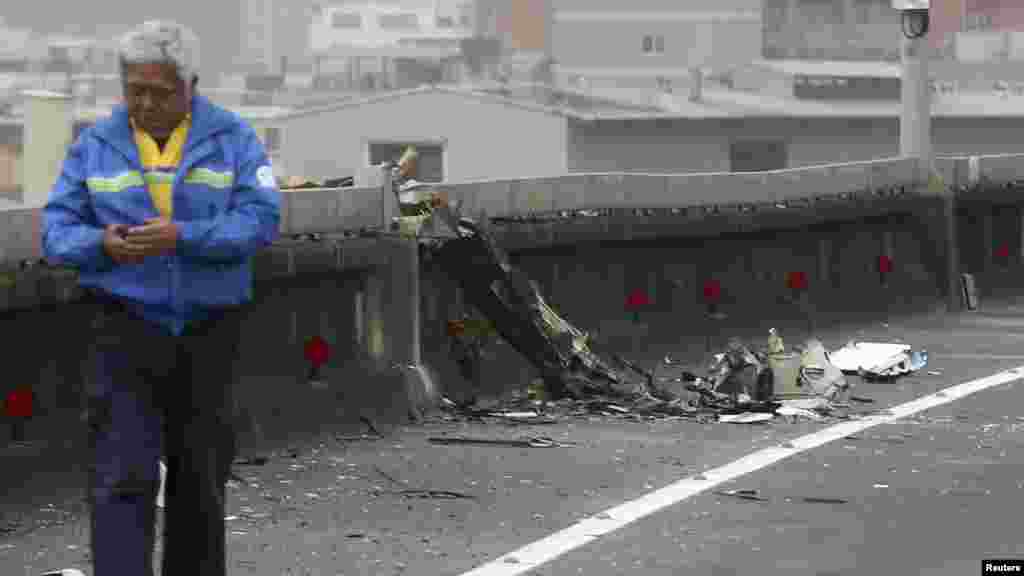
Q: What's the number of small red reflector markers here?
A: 7